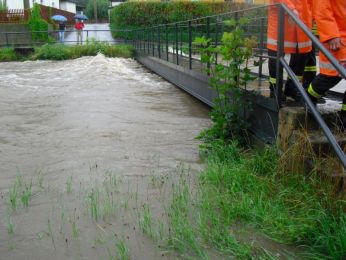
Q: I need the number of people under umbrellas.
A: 2